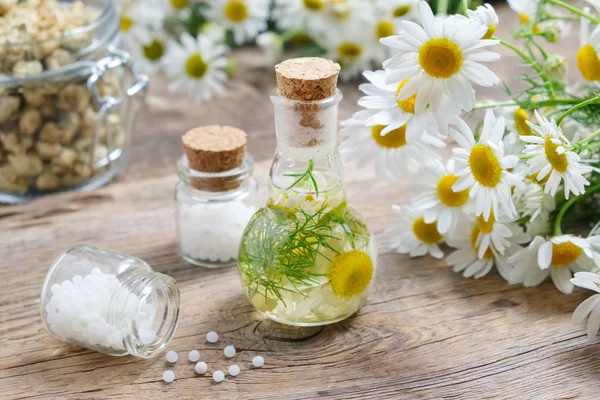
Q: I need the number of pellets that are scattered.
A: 9